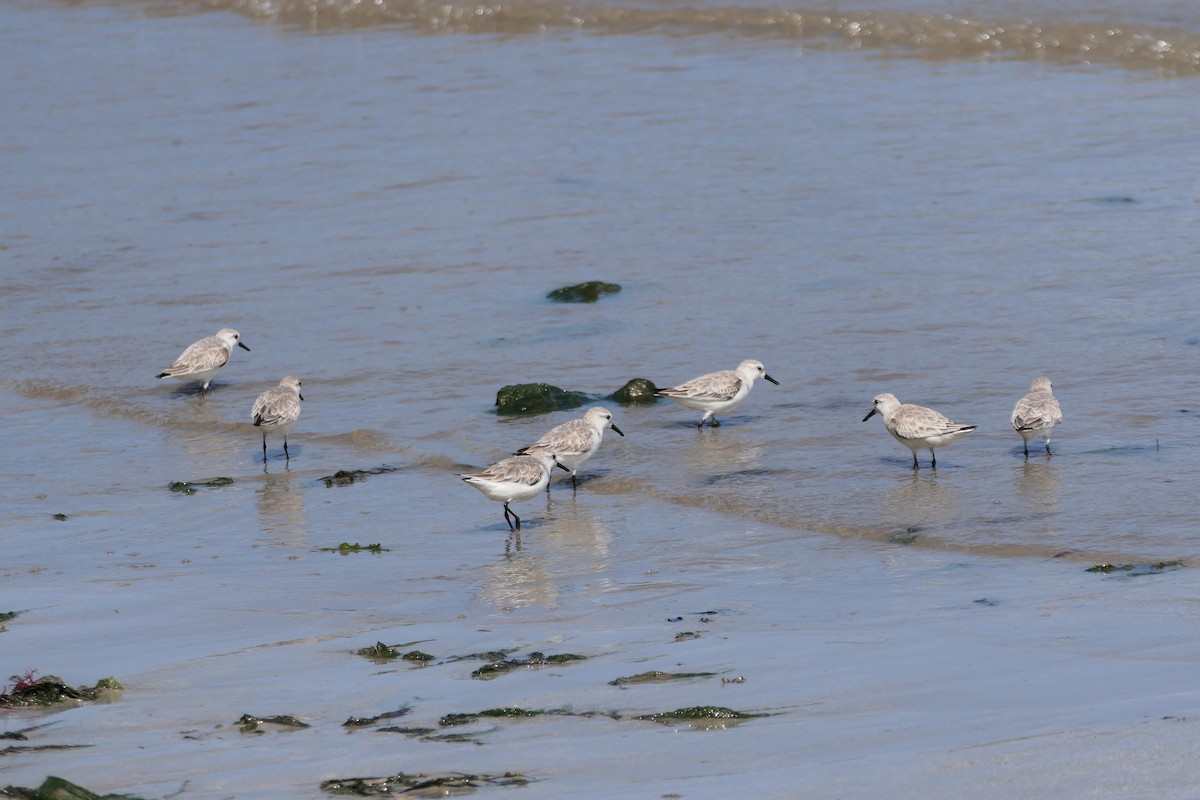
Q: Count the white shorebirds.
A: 7